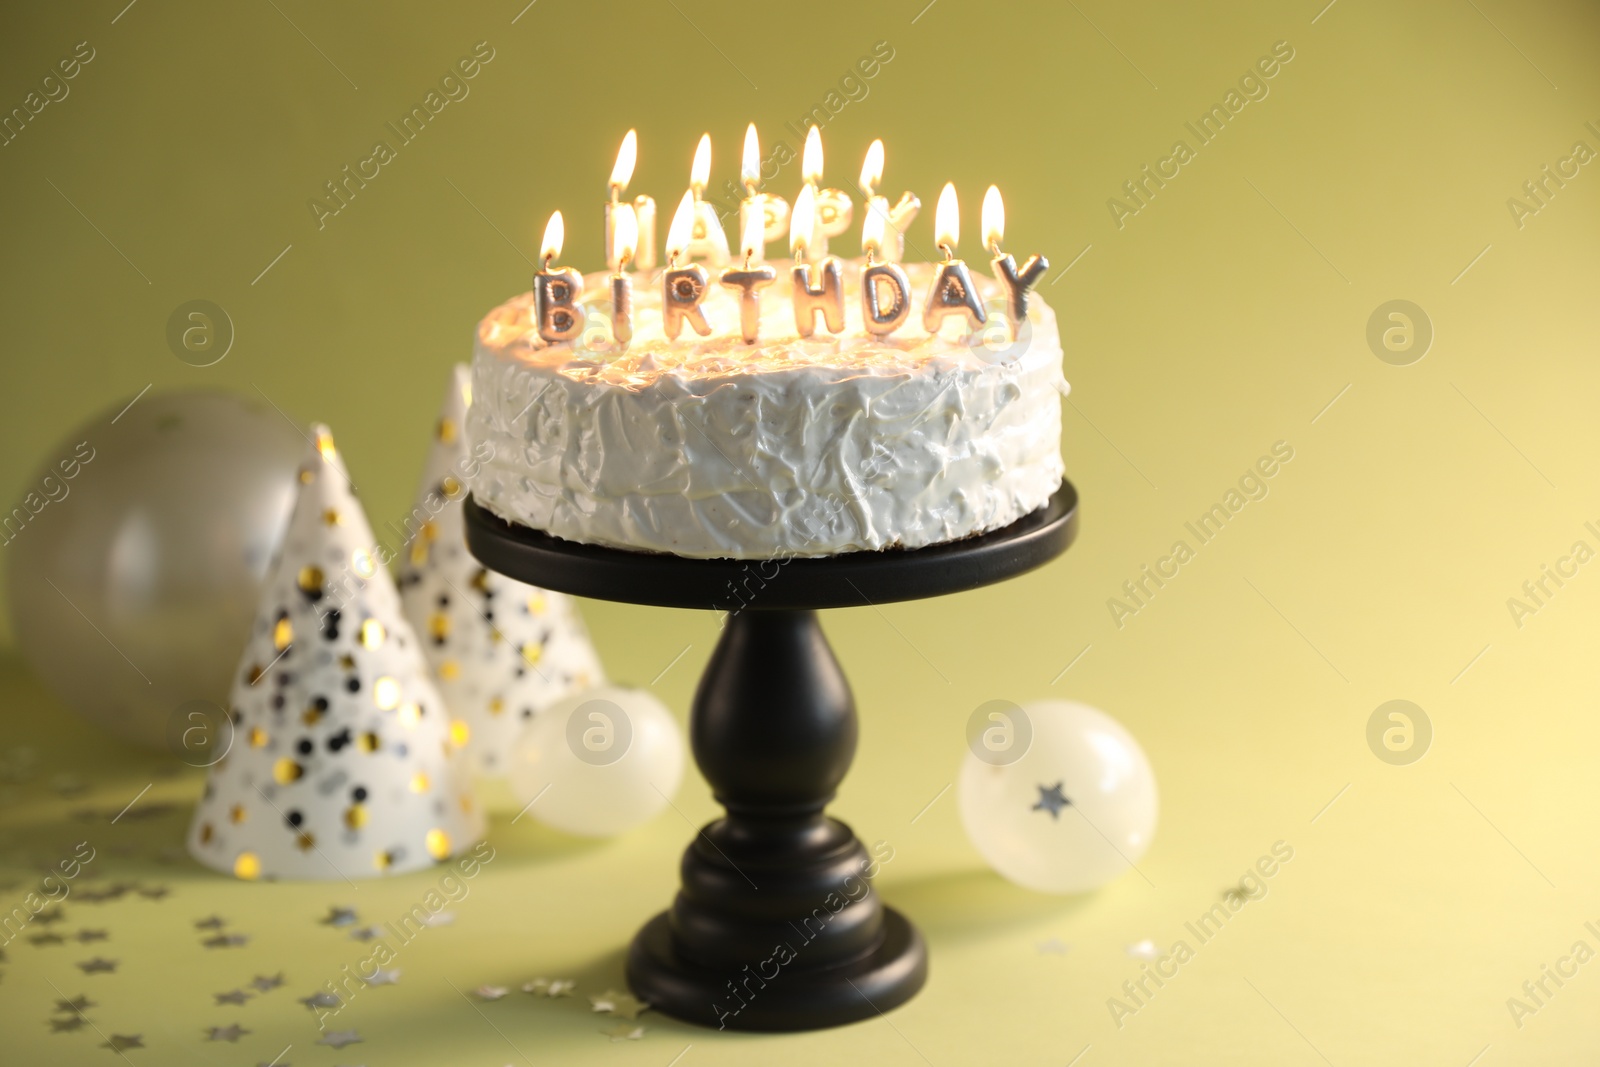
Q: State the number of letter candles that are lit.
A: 13